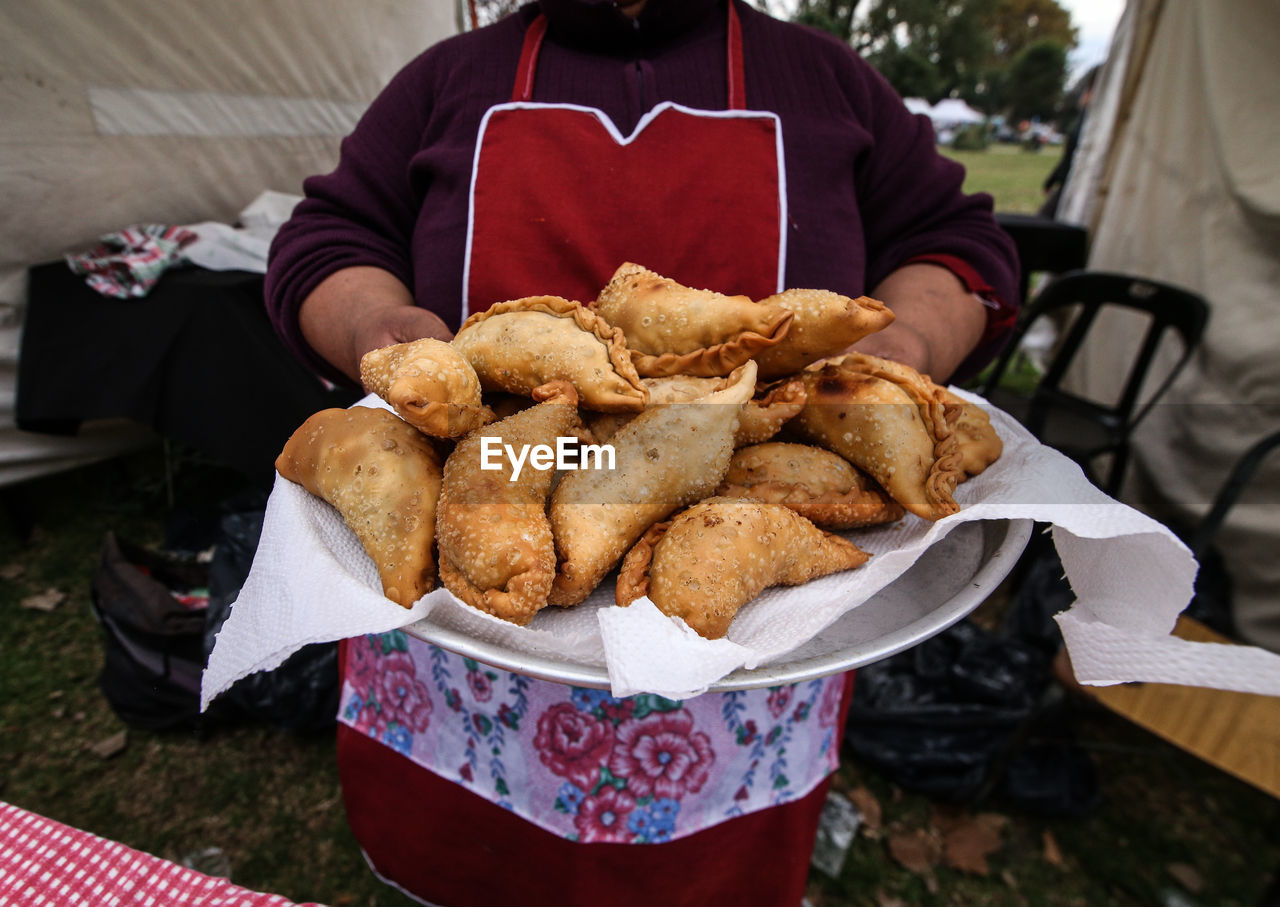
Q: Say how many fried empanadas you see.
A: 12